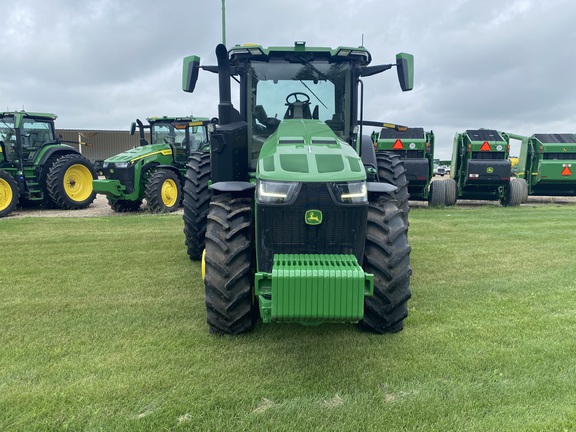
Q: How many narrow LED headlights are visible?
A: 2